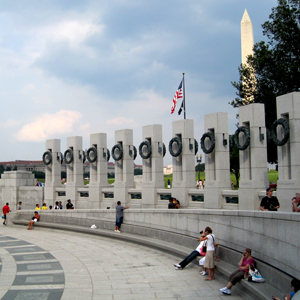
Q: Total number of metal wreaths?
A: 9